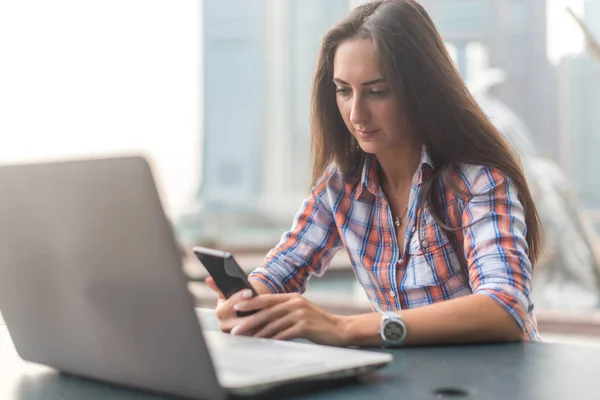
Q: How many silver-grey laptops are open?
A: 1